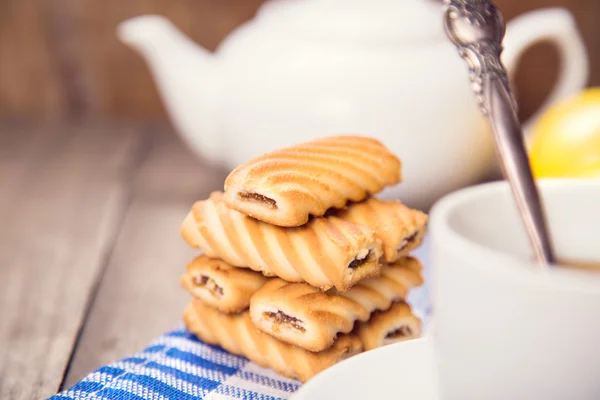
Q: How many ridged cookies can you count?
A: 7